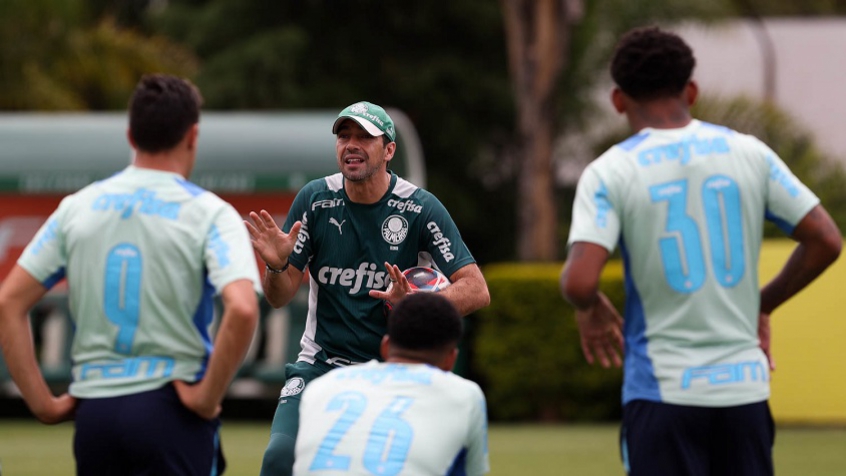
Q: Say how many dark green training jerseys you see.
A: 1